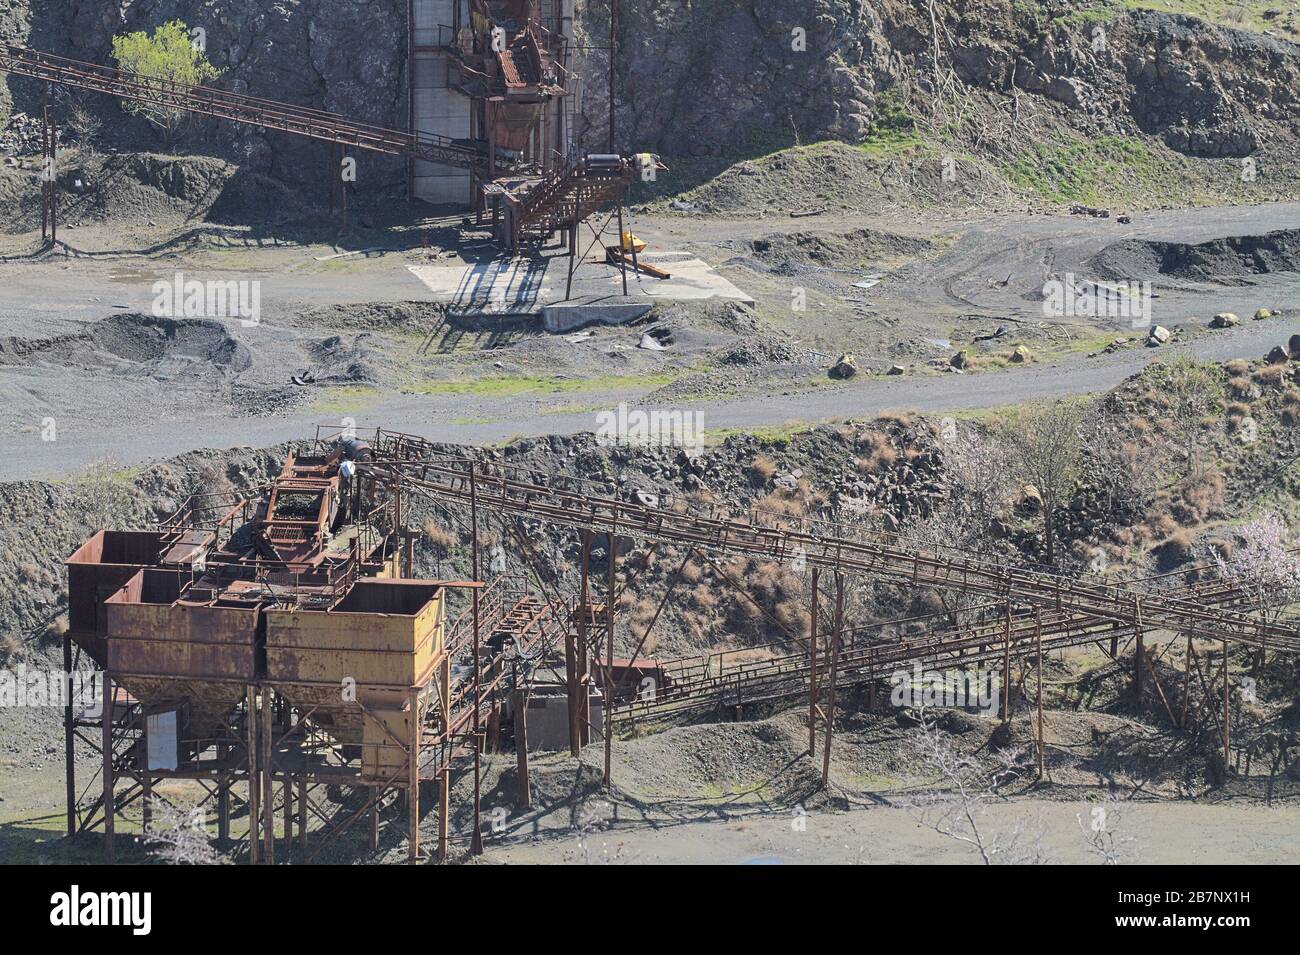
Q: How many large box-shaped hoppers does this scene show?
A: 3